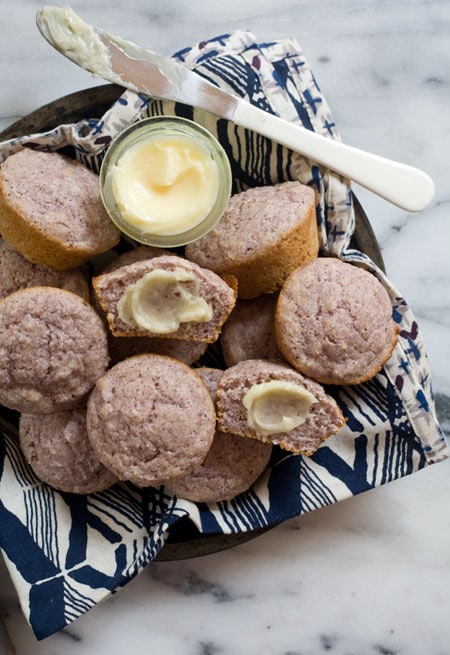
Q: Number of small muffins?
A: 12